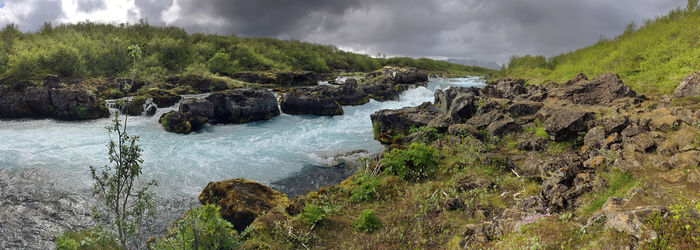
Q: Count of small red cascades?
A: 0